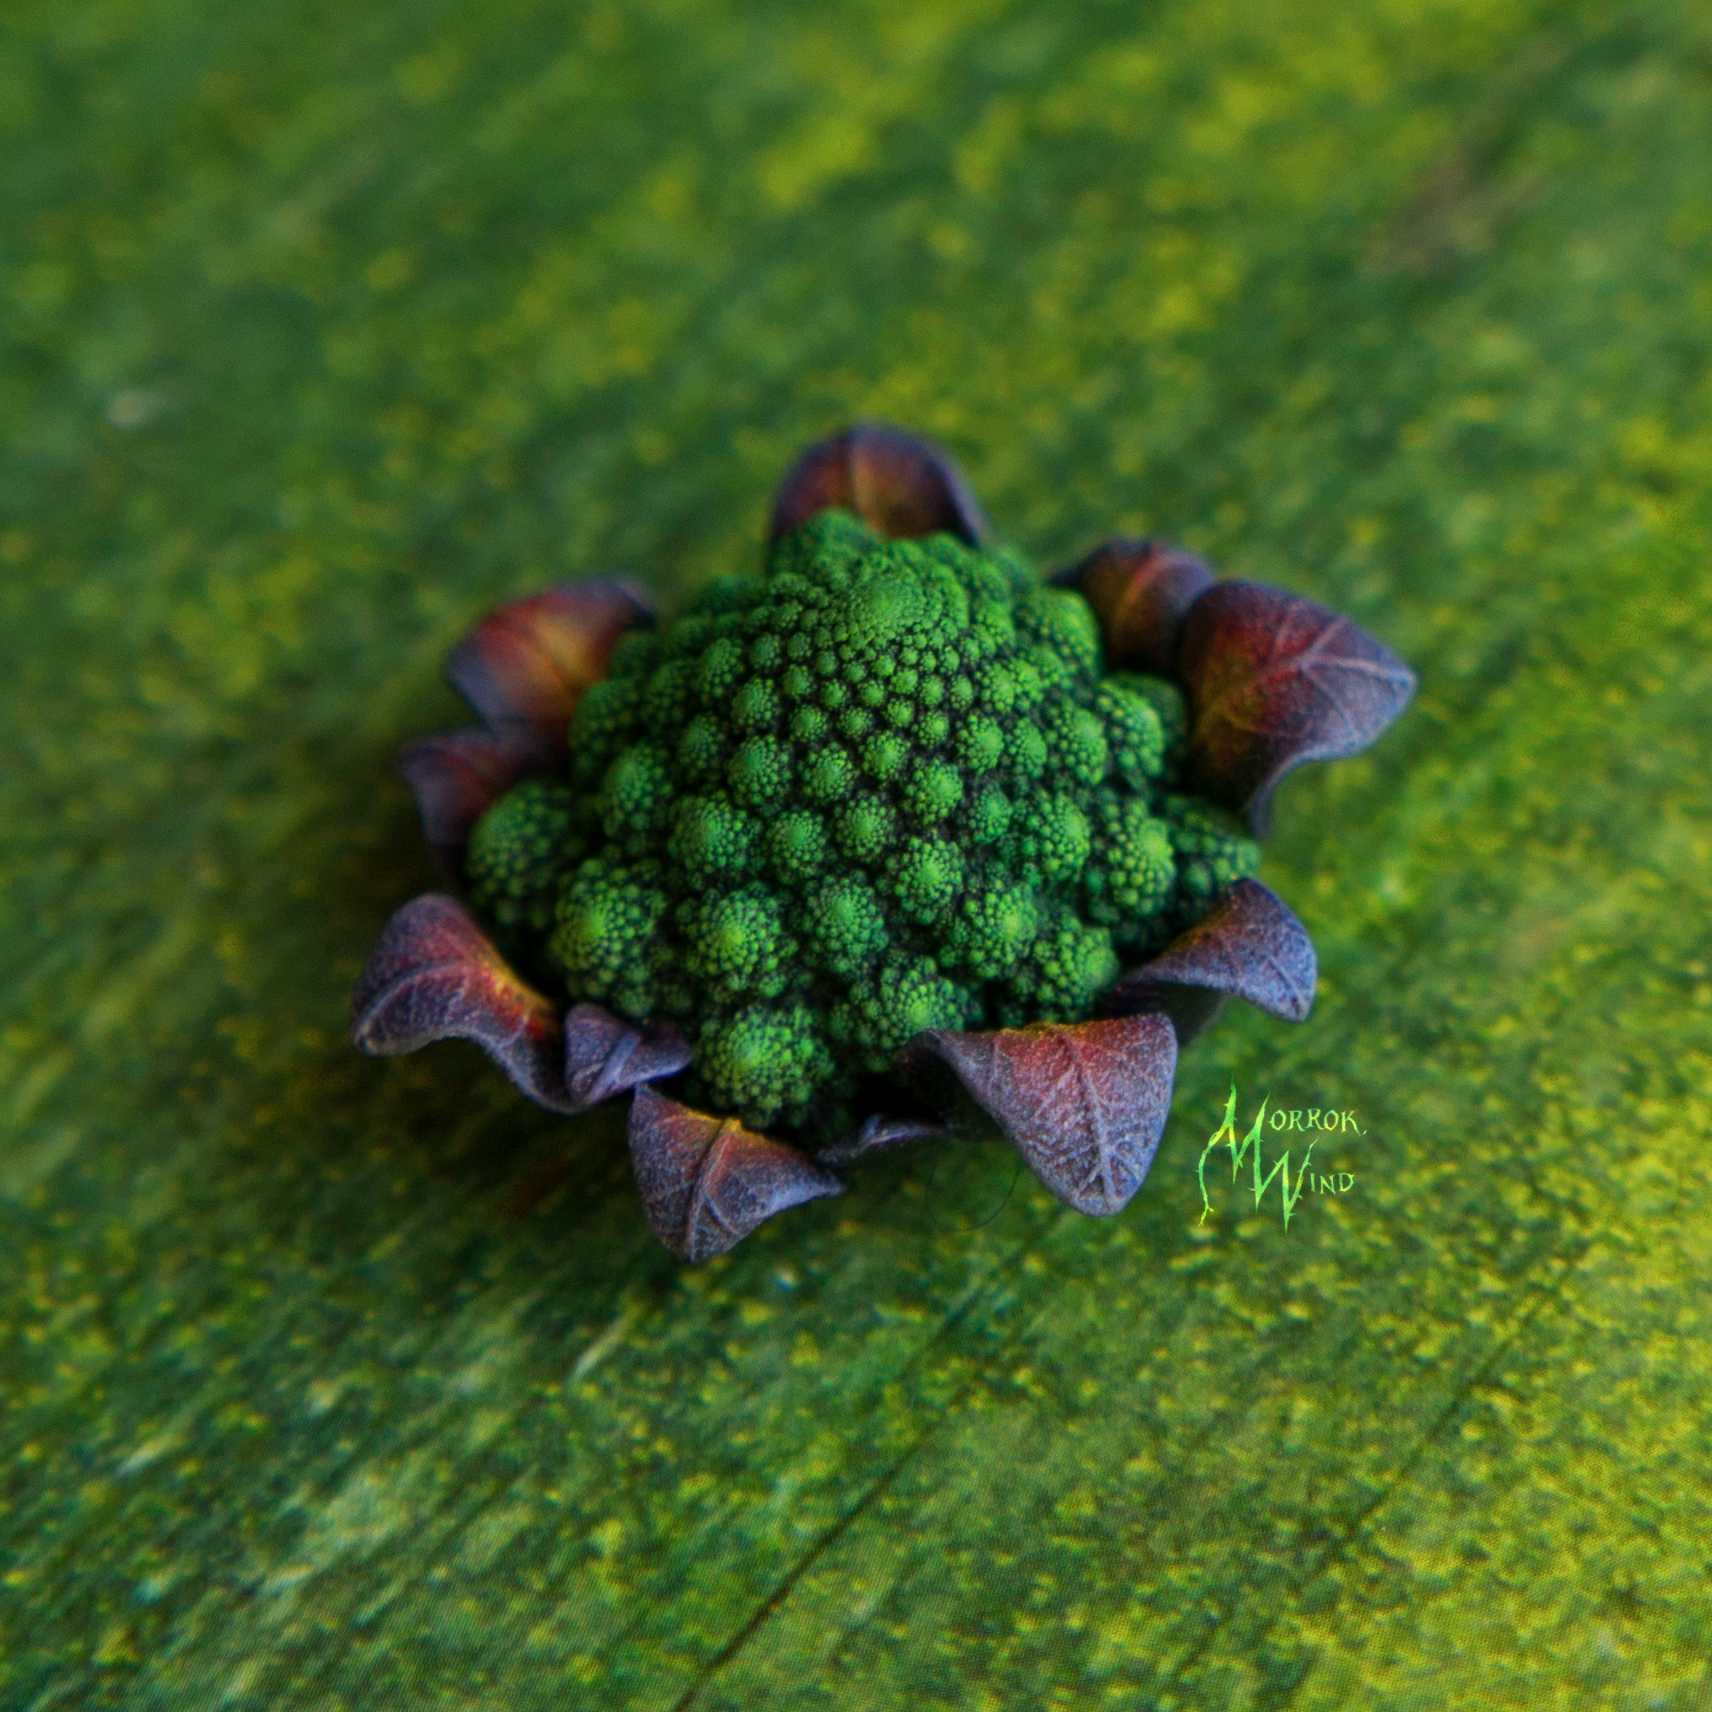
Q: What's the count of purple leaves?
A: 10